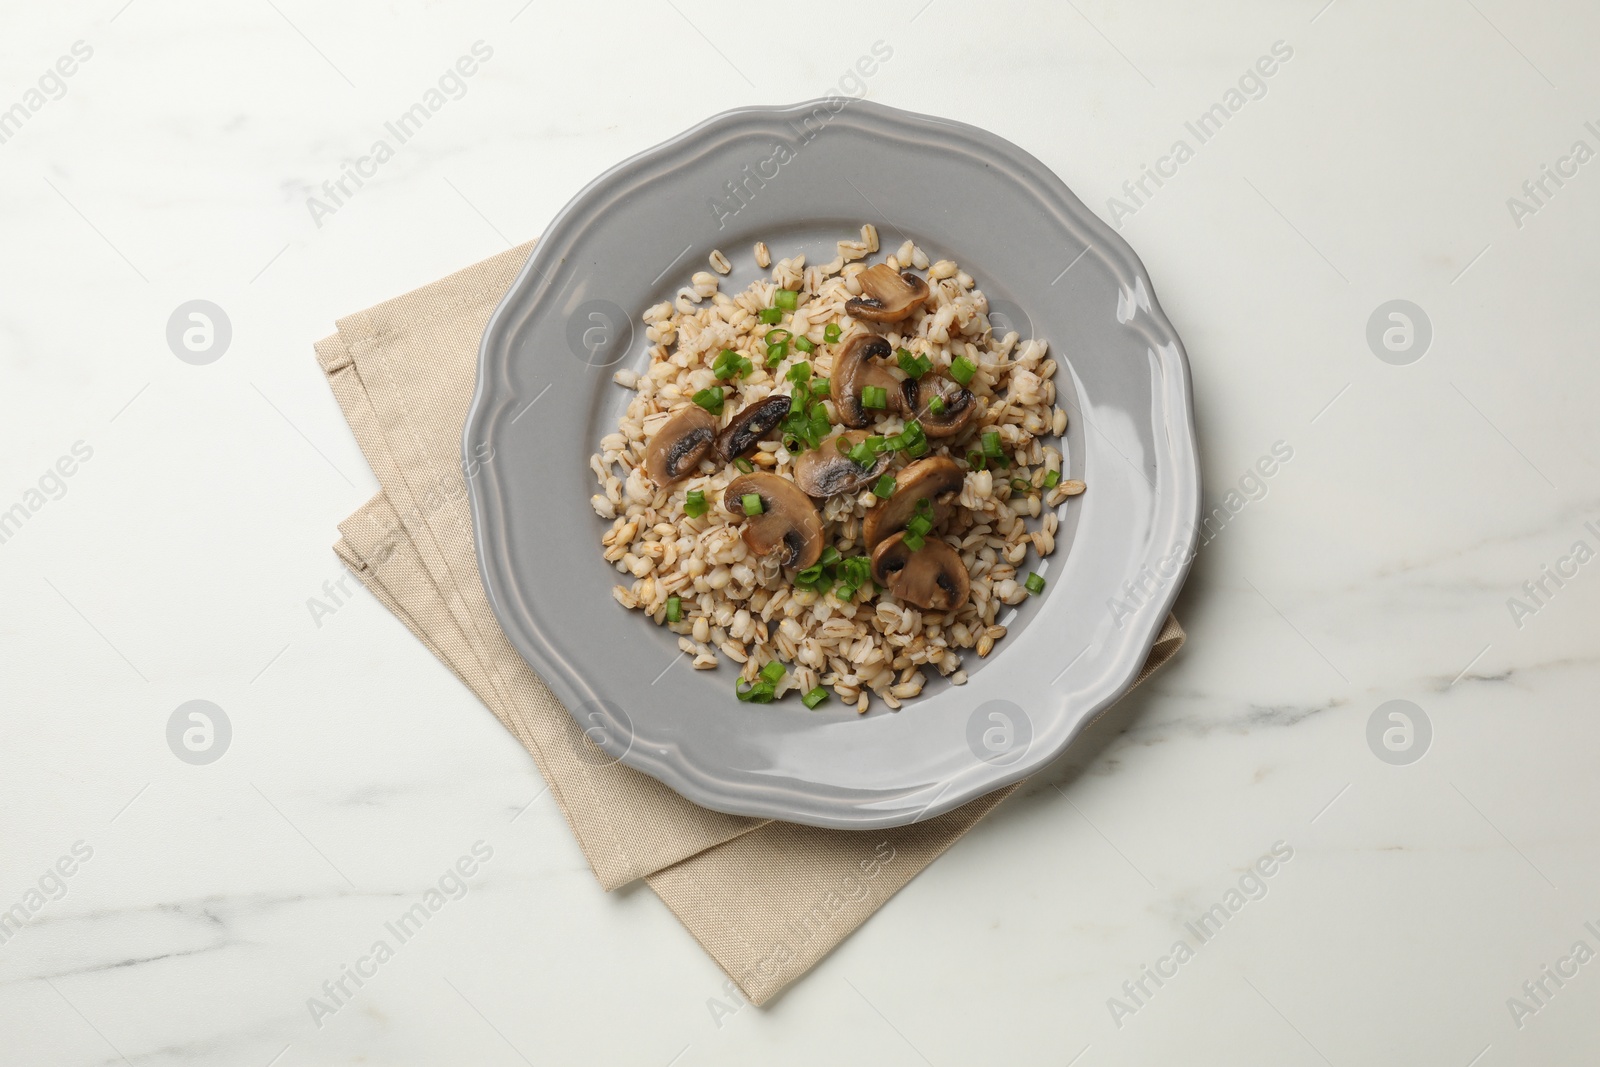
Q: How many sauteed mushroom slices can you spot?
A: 9